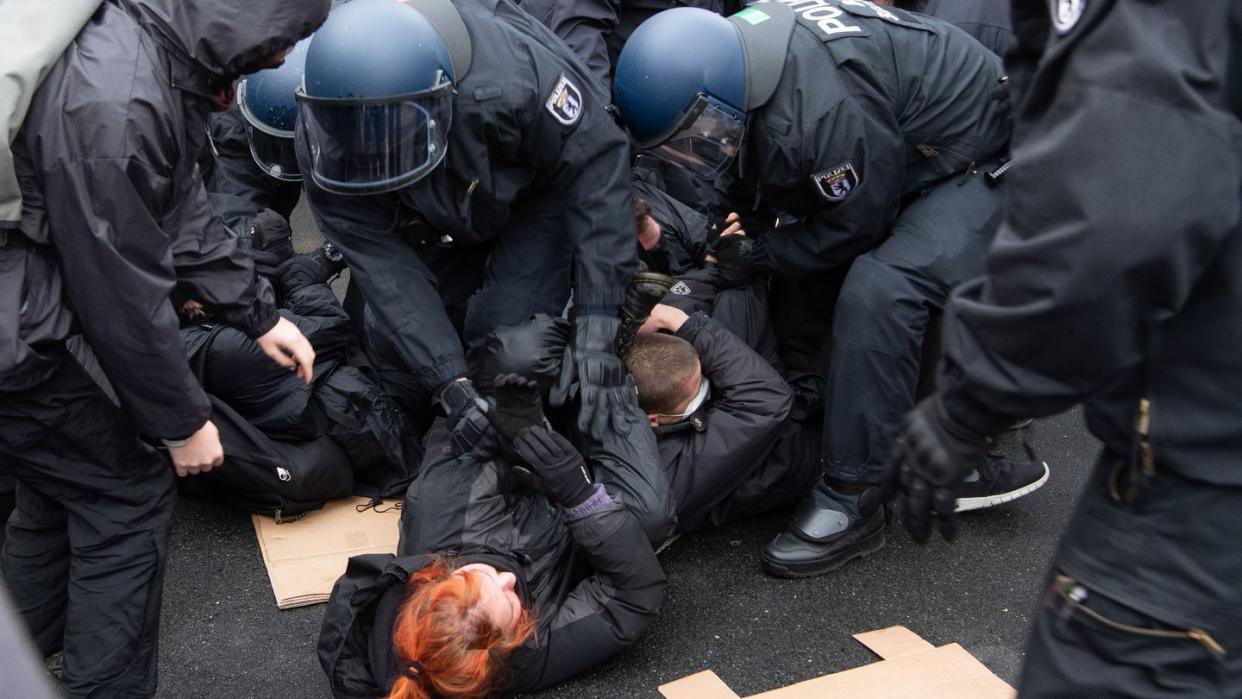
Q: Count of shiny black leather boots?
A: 1